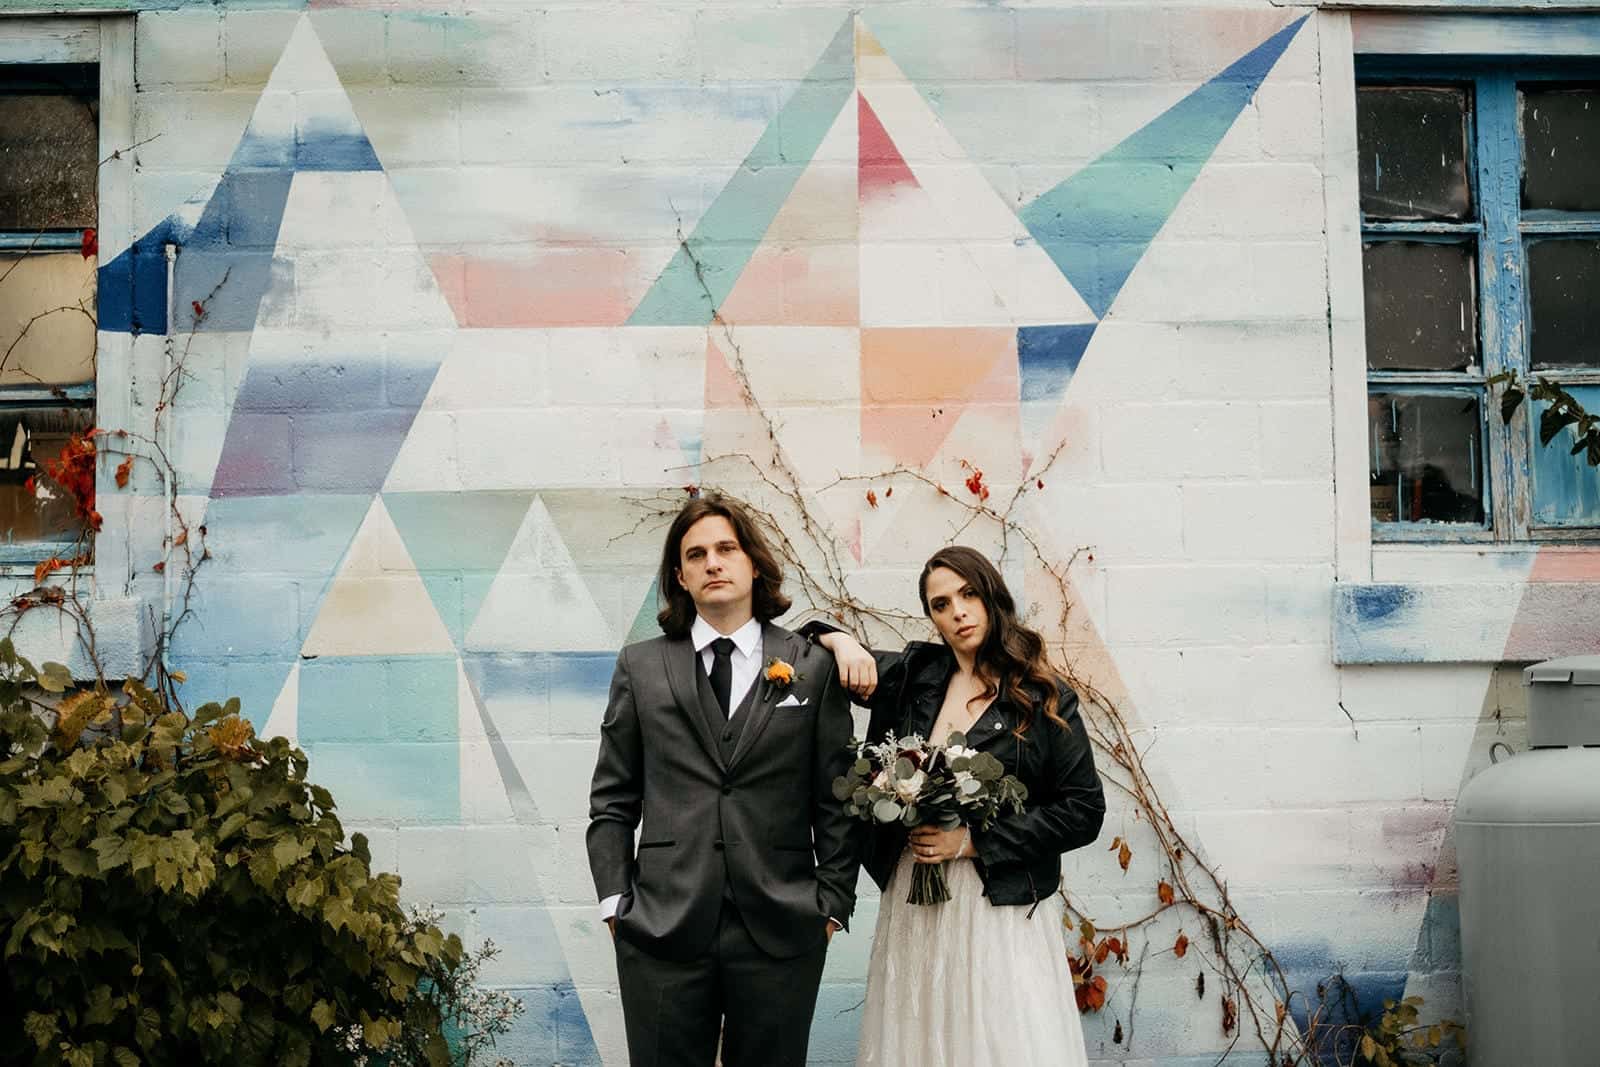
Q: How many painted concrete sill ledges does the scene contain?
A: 2